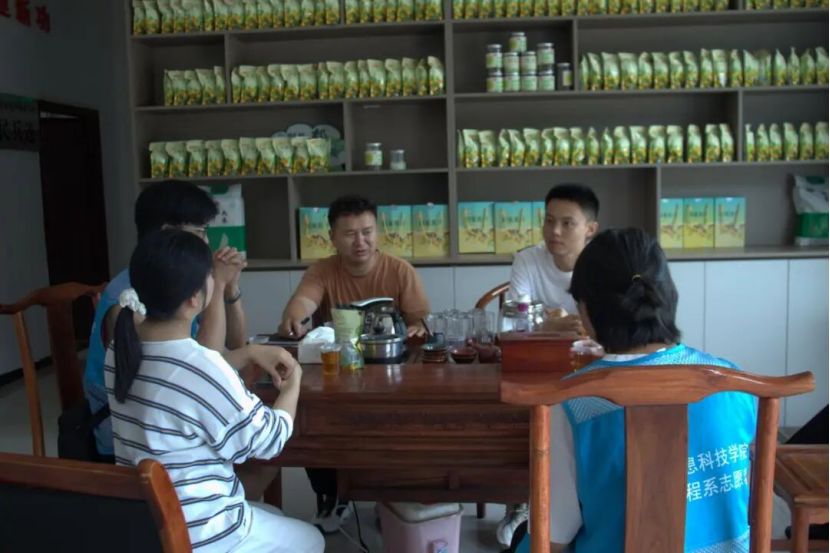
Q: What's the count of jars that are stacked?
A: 9